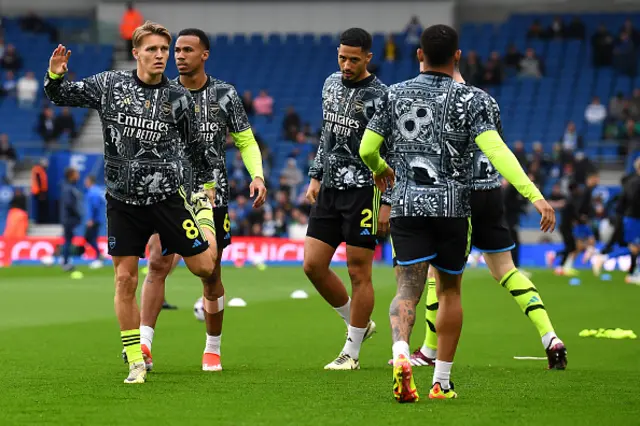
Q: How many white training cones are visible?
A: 2